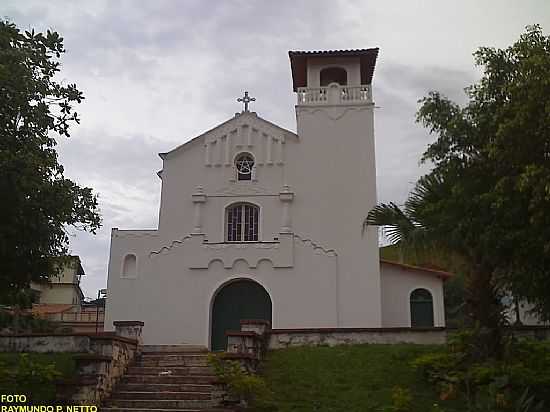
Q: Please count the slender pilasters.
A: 2